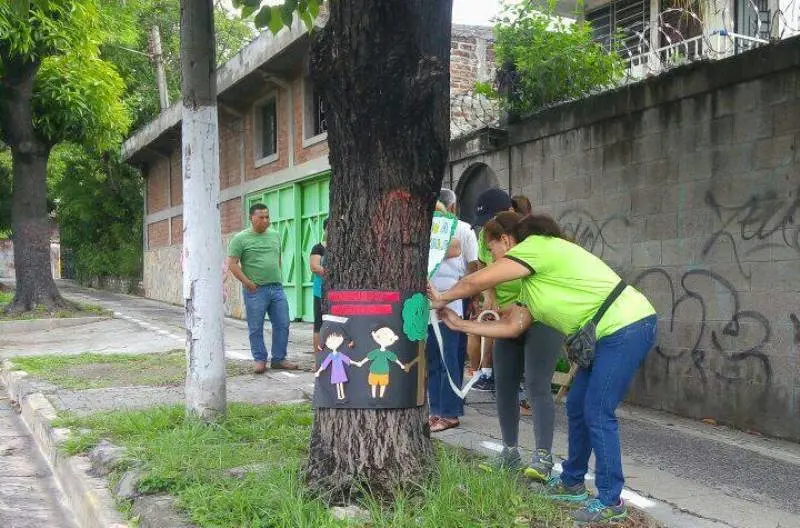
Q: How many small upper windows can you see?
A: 2